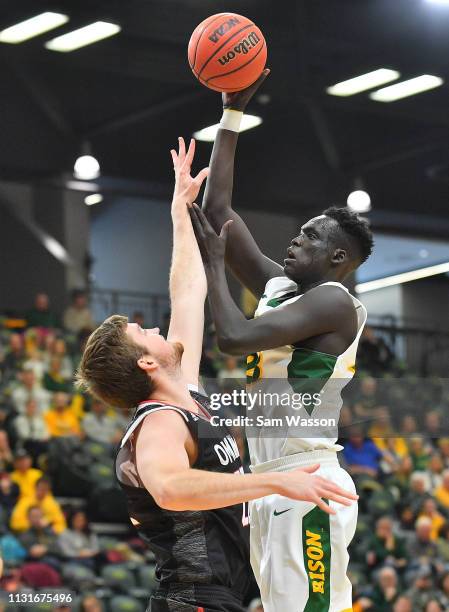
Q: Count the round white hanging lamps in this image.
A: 2